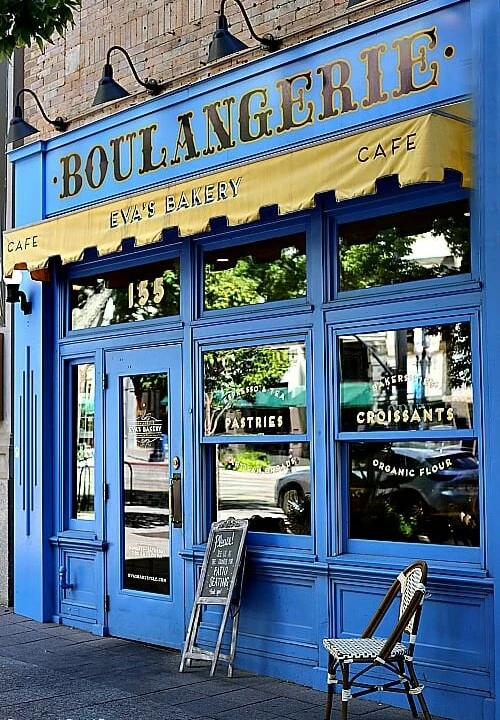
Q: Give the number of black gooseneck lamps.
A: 3